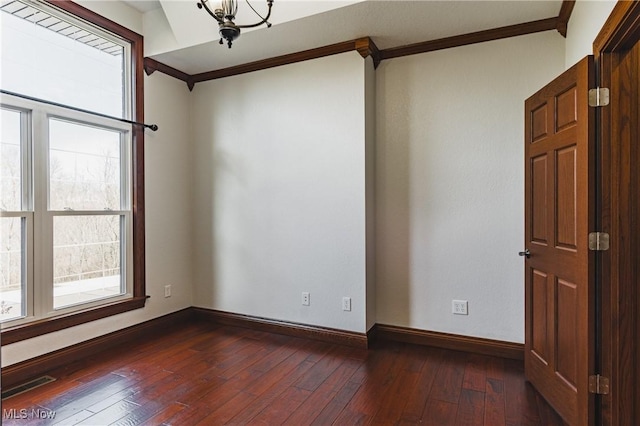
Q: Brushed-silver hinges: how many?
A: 3